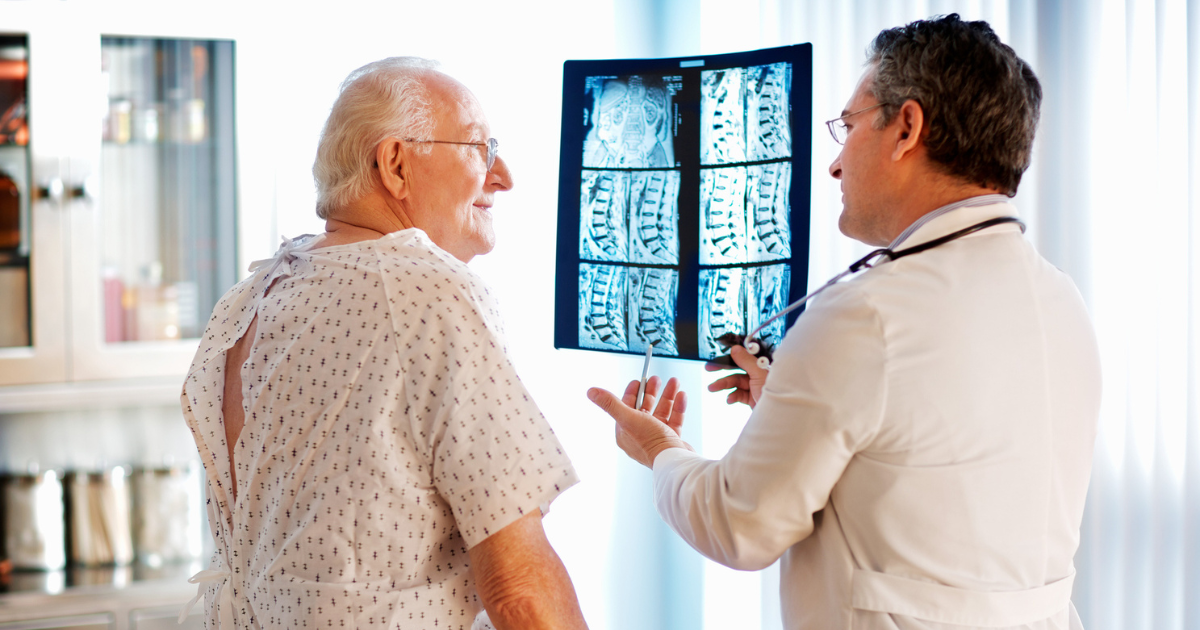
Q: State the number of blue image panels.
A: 11